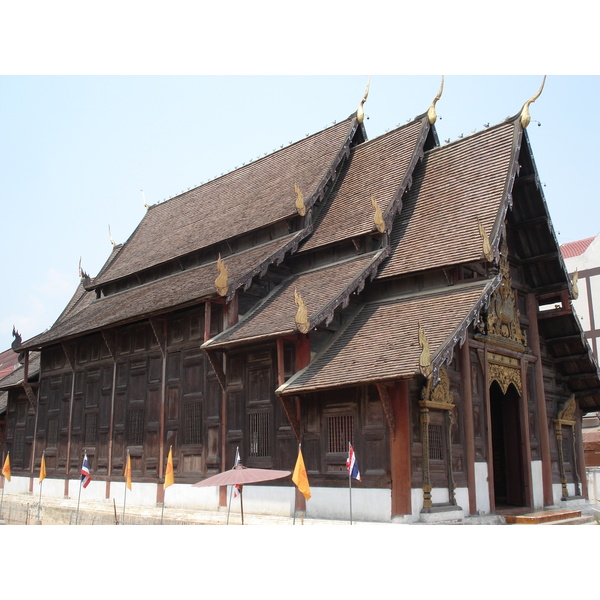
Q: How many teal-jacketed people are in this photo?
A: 0